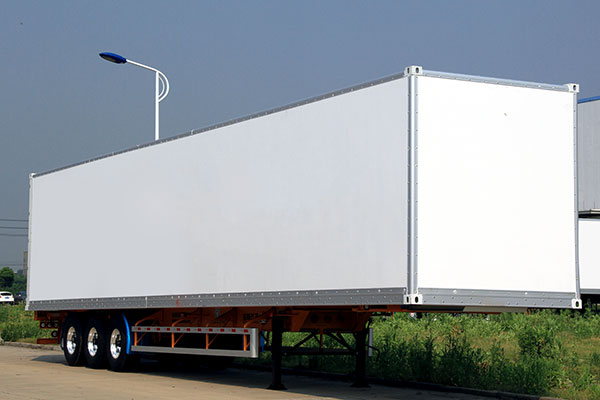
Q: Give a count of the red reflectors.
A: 11